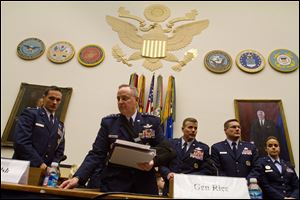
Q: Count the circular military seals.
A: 6